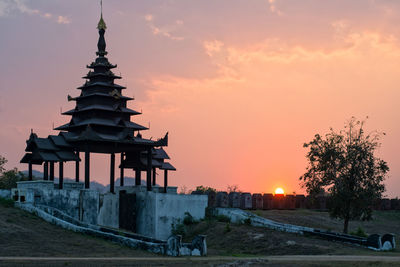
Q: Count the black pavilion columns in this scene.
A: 12